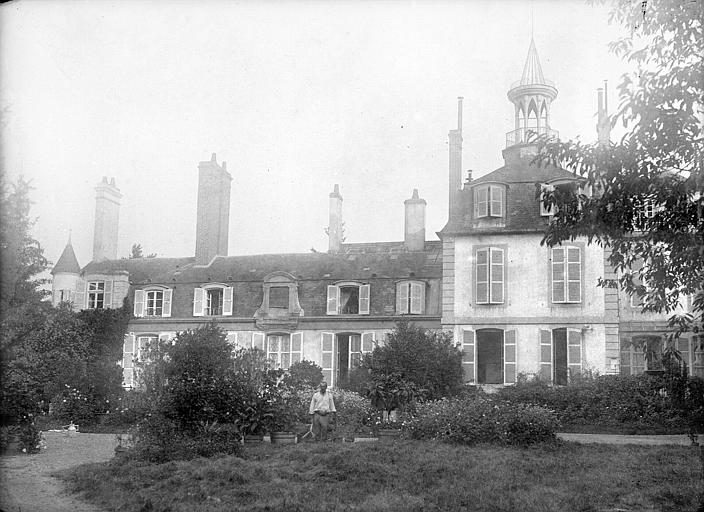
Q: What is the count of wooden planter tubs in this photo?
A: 3